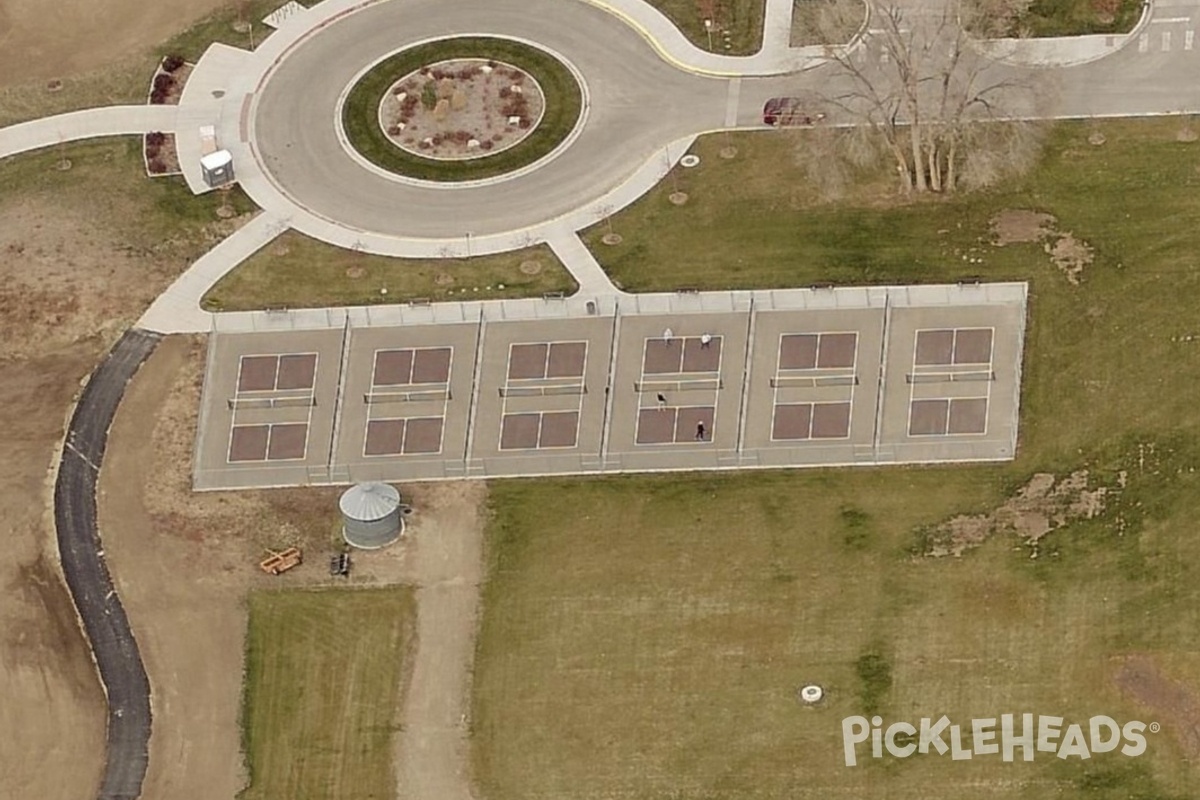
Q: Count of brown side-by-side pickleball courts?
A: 6